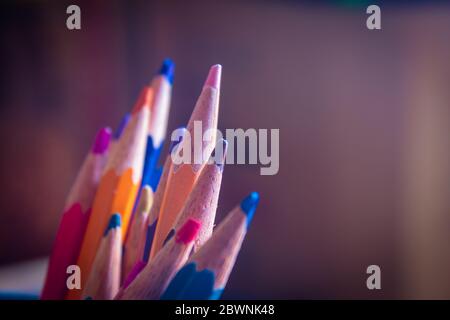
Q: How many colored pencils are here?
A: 11